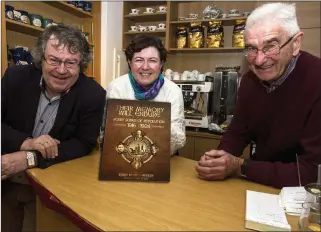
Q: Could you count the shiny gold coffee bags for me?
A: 4